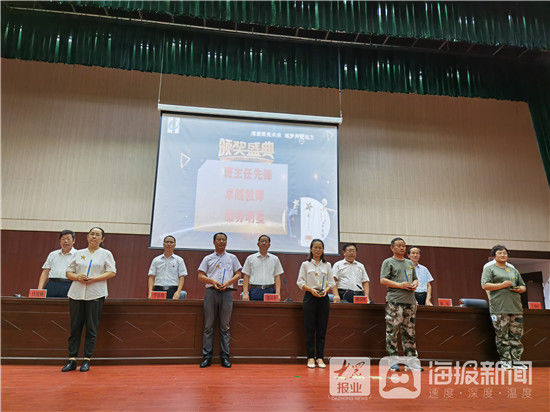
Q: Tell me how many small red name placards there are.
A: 6